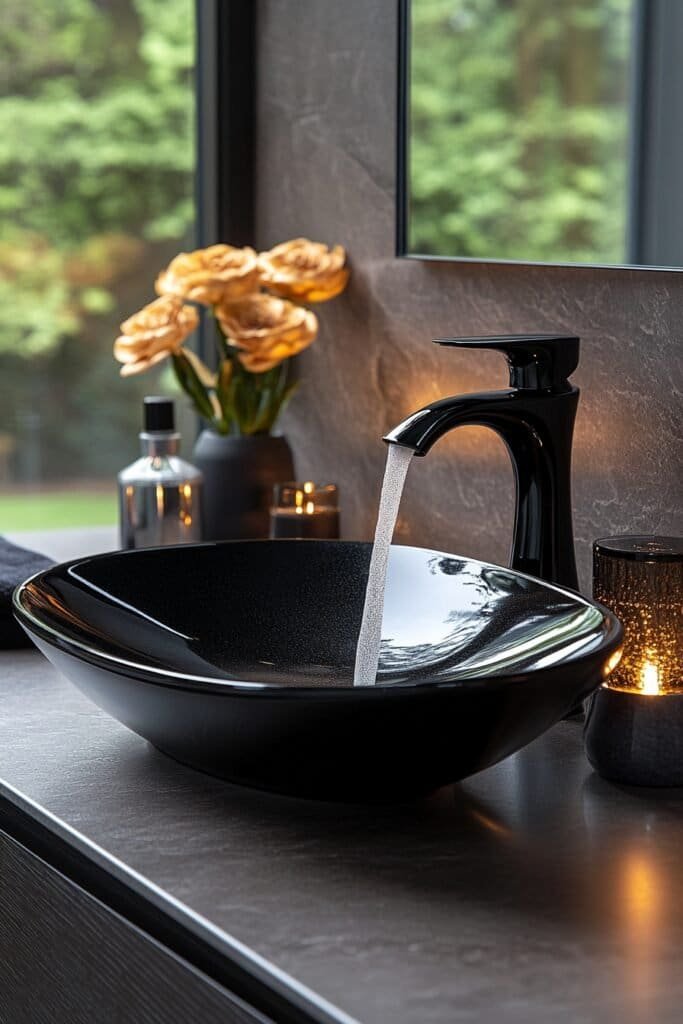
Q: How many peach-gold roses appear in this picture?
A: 4